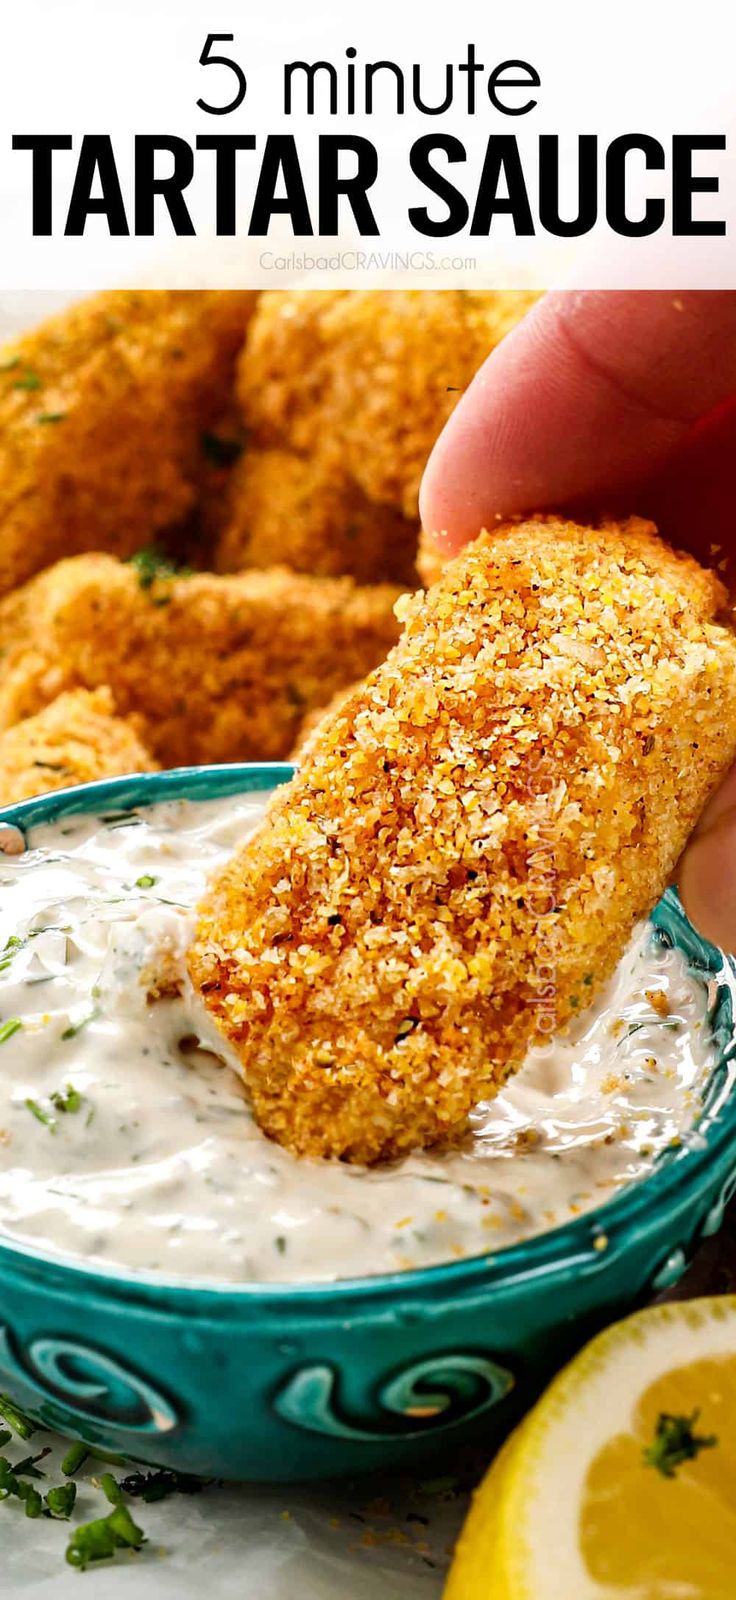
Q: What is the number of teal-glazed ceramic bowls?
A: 1